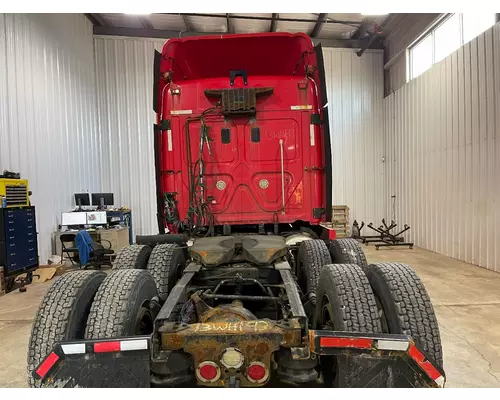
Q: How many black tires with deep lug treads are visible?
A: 8